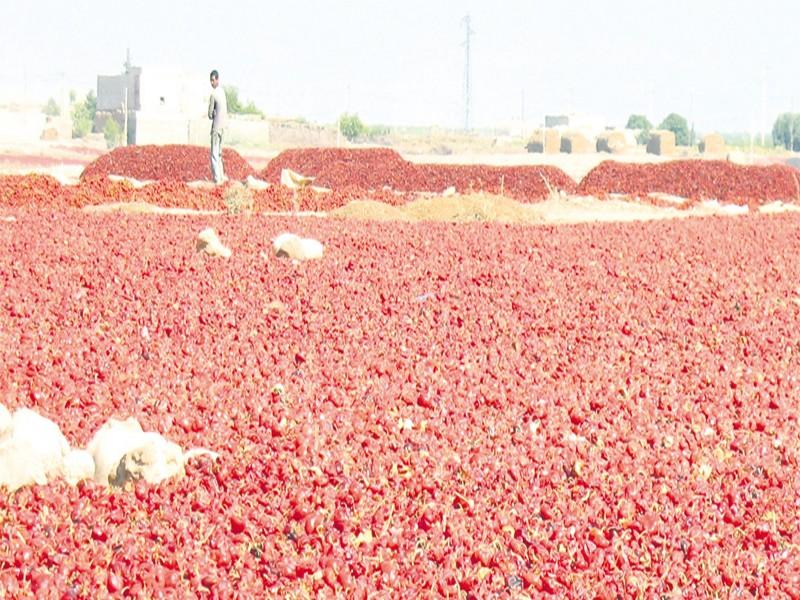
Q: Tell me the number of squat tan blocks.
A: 5